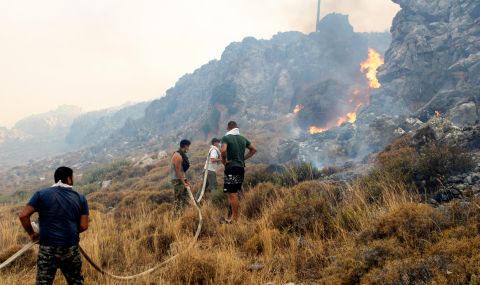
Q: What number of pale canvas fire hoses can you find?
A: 1